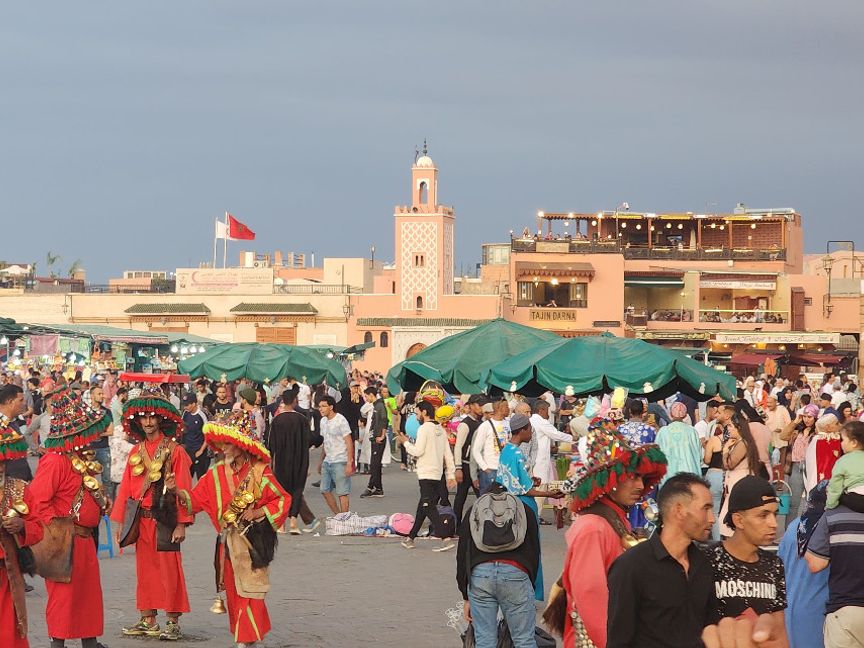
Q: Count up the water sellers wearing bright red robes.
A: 5